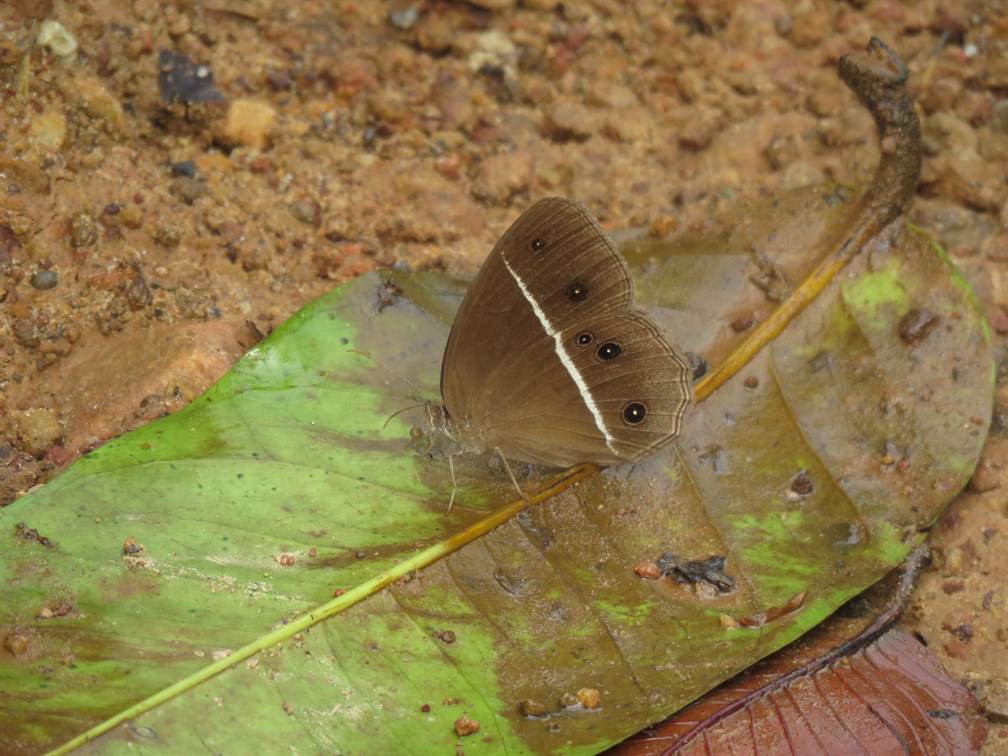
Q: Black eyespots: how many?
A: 5